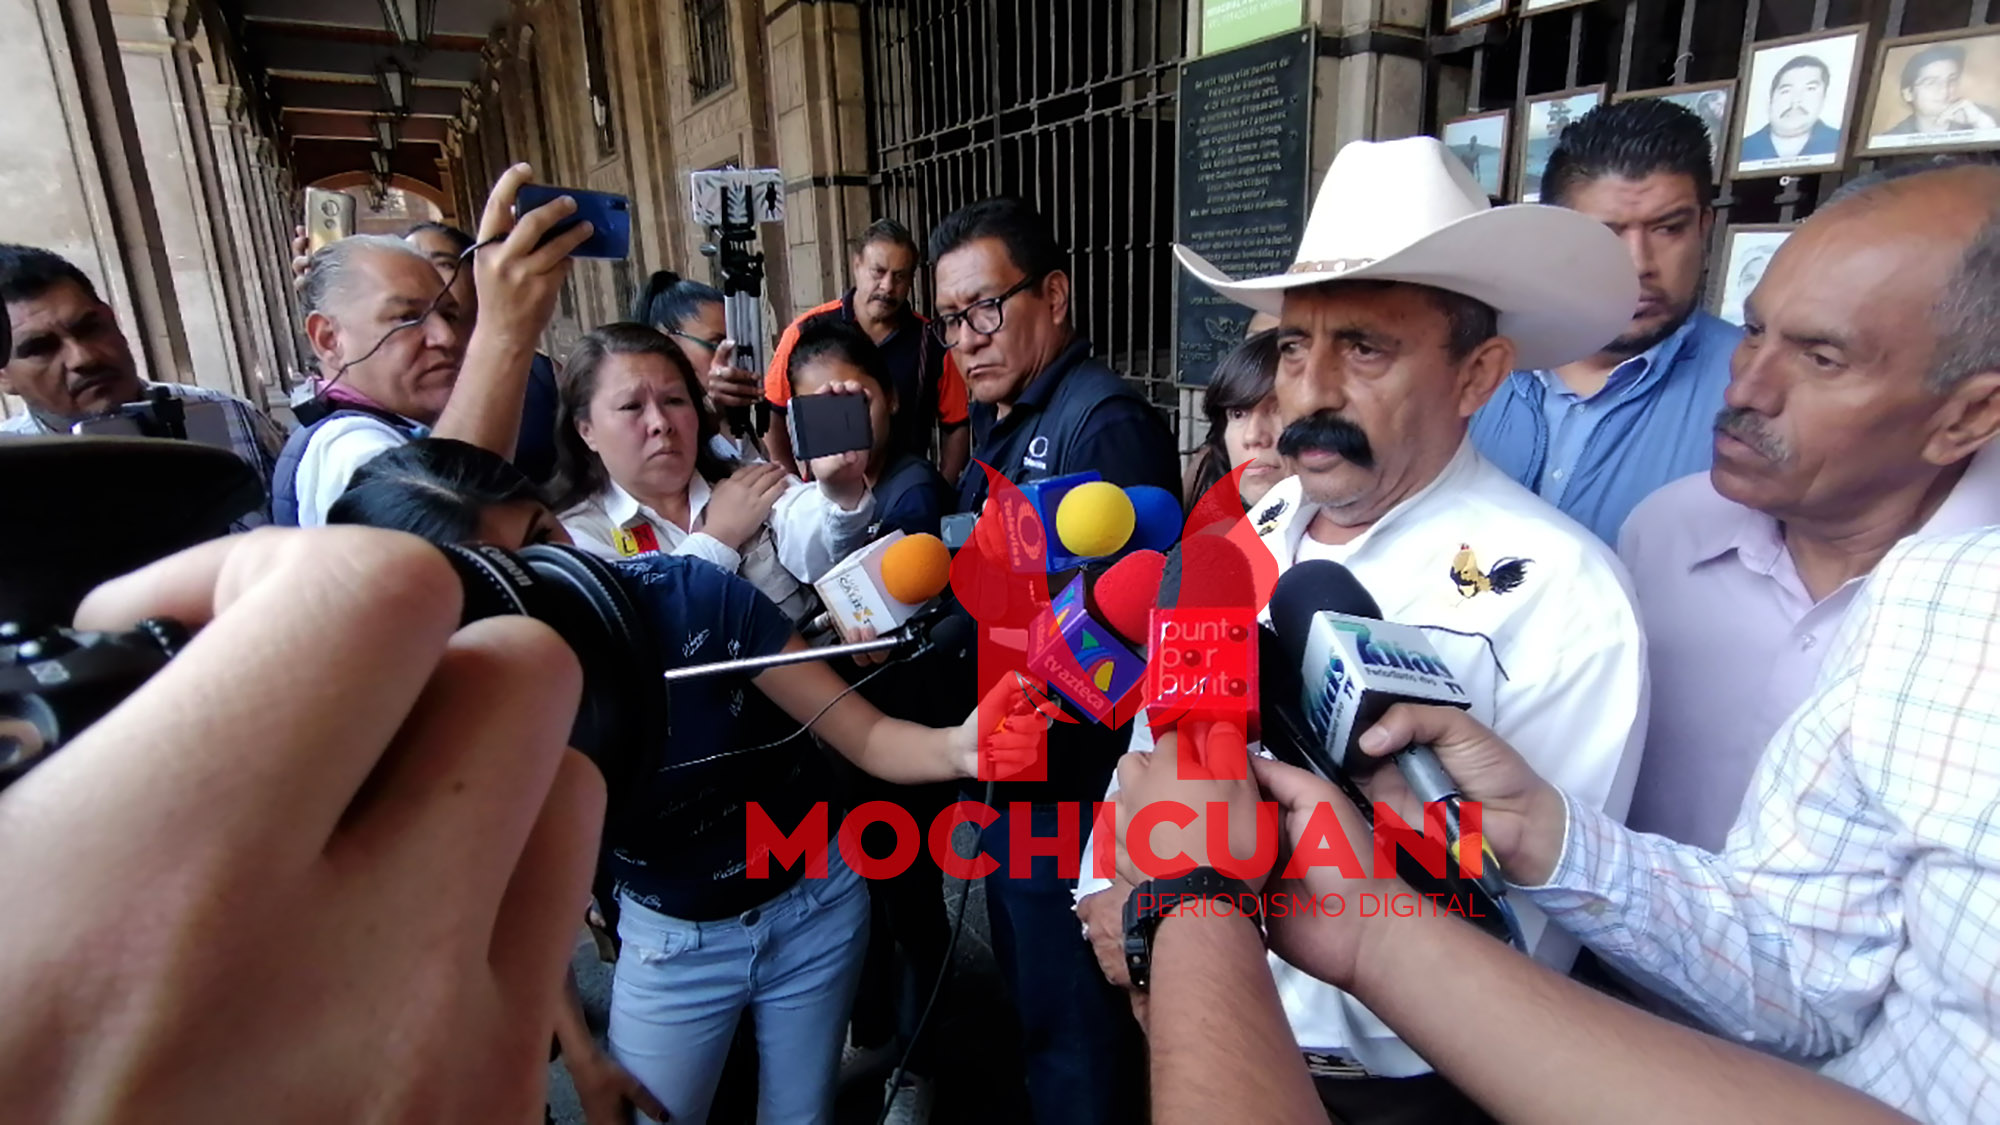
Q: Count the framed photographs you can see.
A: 8